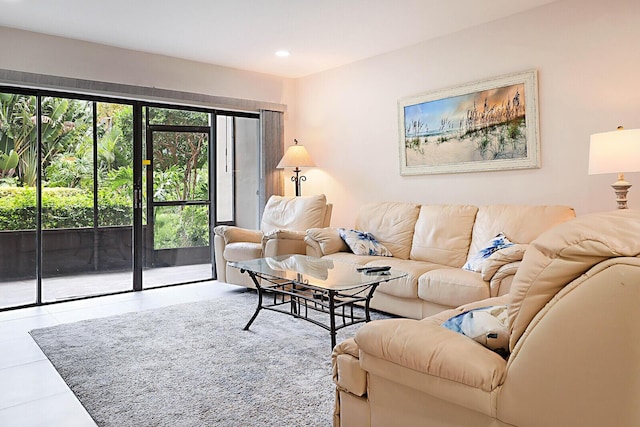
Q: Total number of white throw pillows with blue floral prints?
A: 2